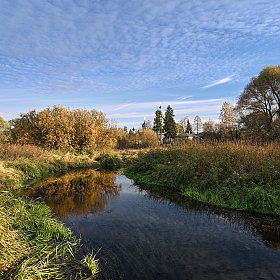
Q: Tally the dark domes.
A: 3